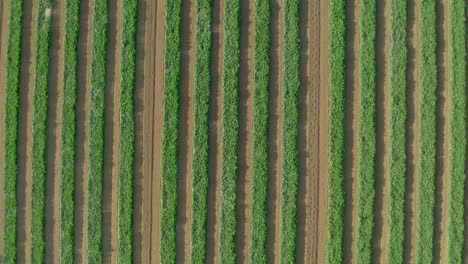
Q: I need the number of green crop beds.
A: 15